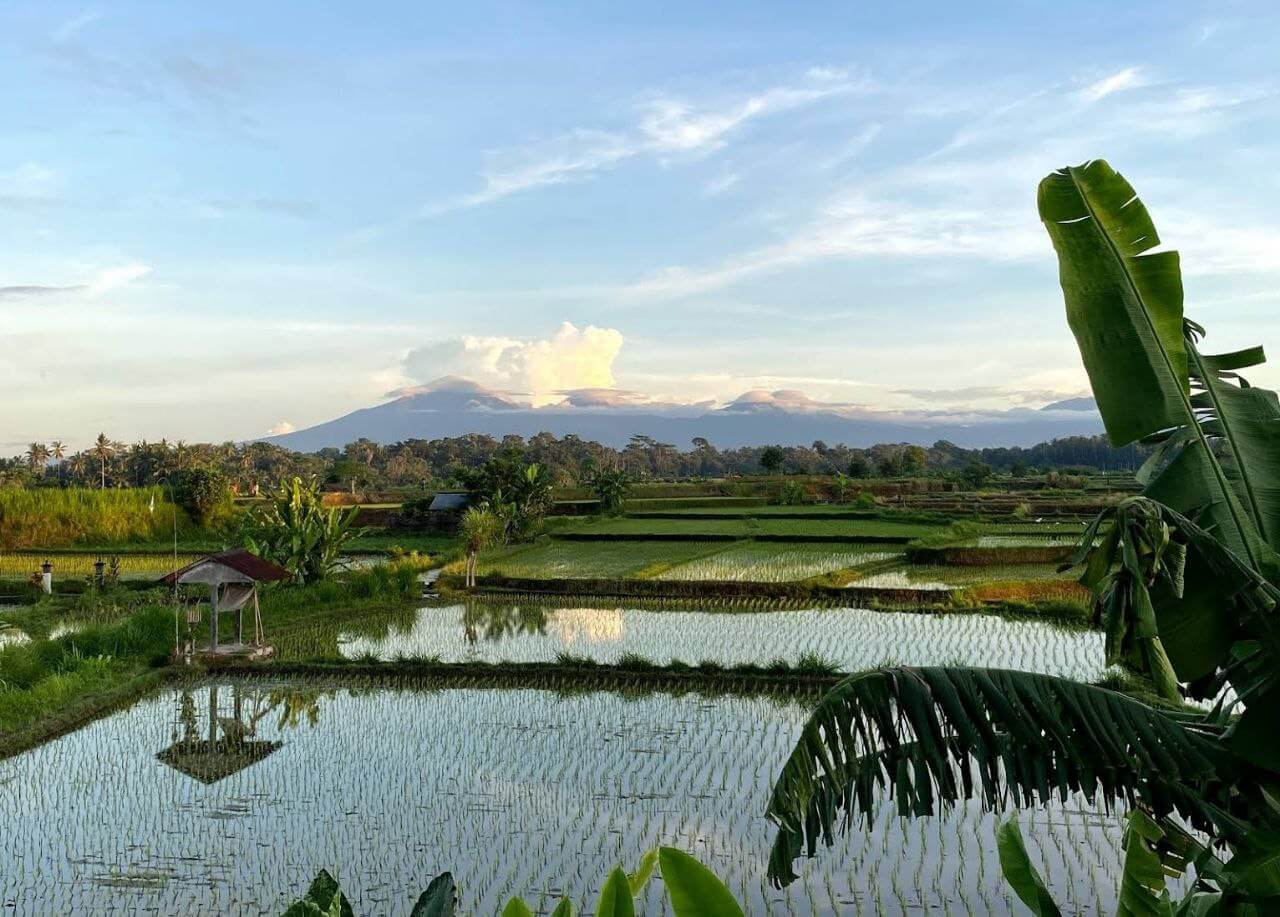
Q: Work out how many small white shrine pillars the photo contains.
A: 1